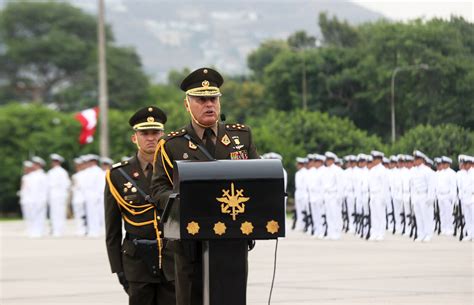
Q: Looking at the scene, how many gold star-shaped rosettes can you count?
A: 4